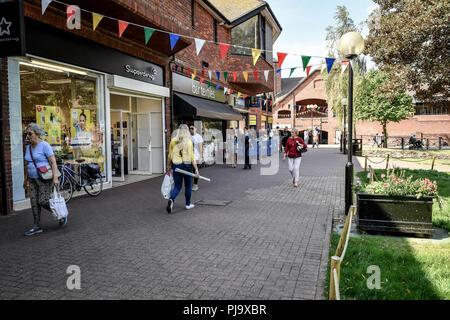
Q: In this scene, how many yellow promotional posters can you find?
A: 2